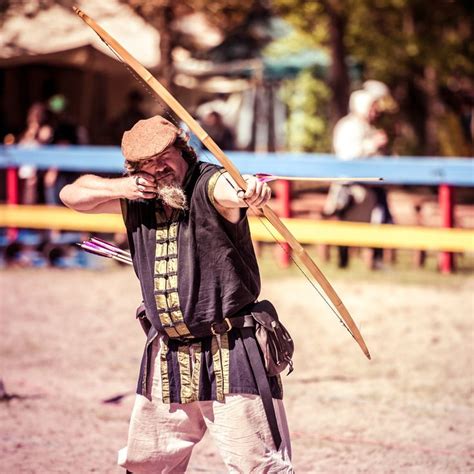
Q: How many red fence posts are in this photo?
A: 3